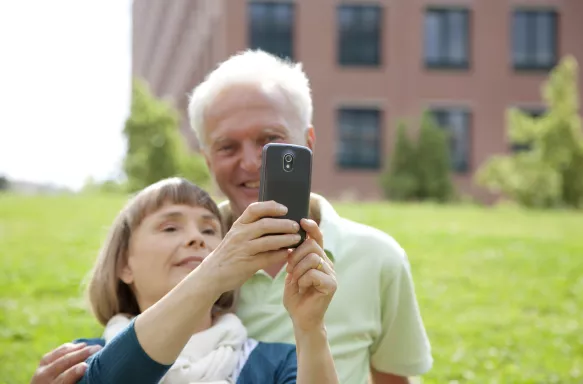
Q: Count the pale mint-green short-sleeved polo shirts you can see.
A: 1